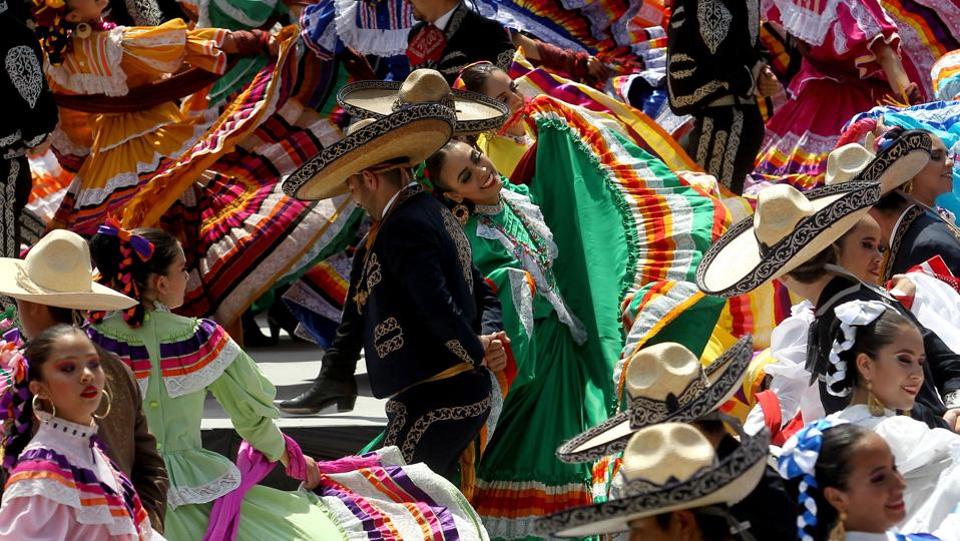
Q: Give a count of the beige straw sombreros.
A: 7